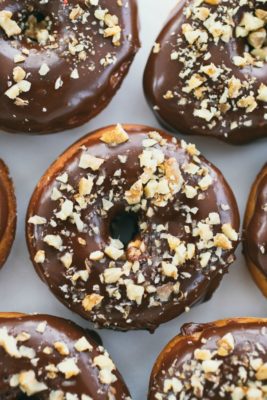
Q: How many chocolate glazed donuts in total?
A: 7